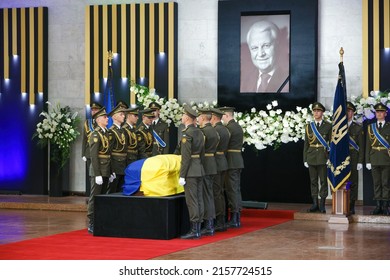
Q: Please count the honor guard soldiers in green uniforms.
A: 13